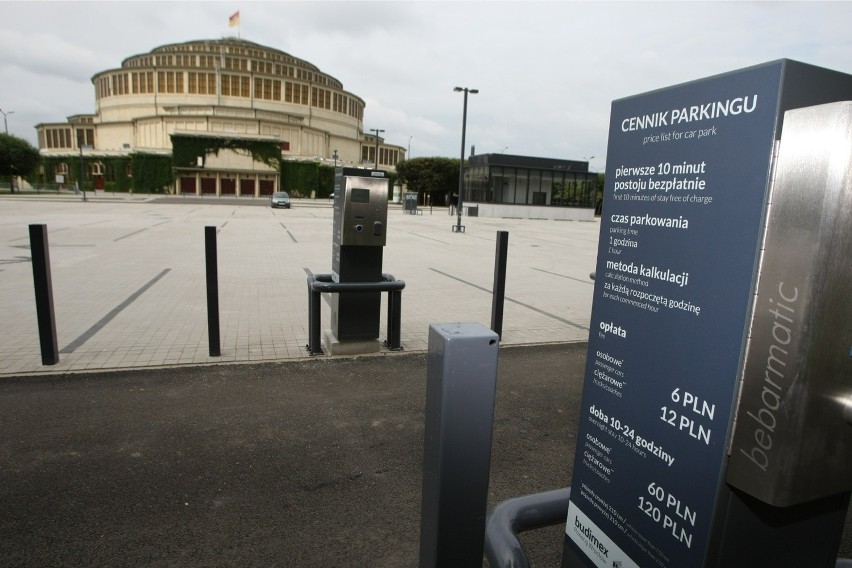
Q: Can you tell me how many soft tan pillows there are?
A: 0